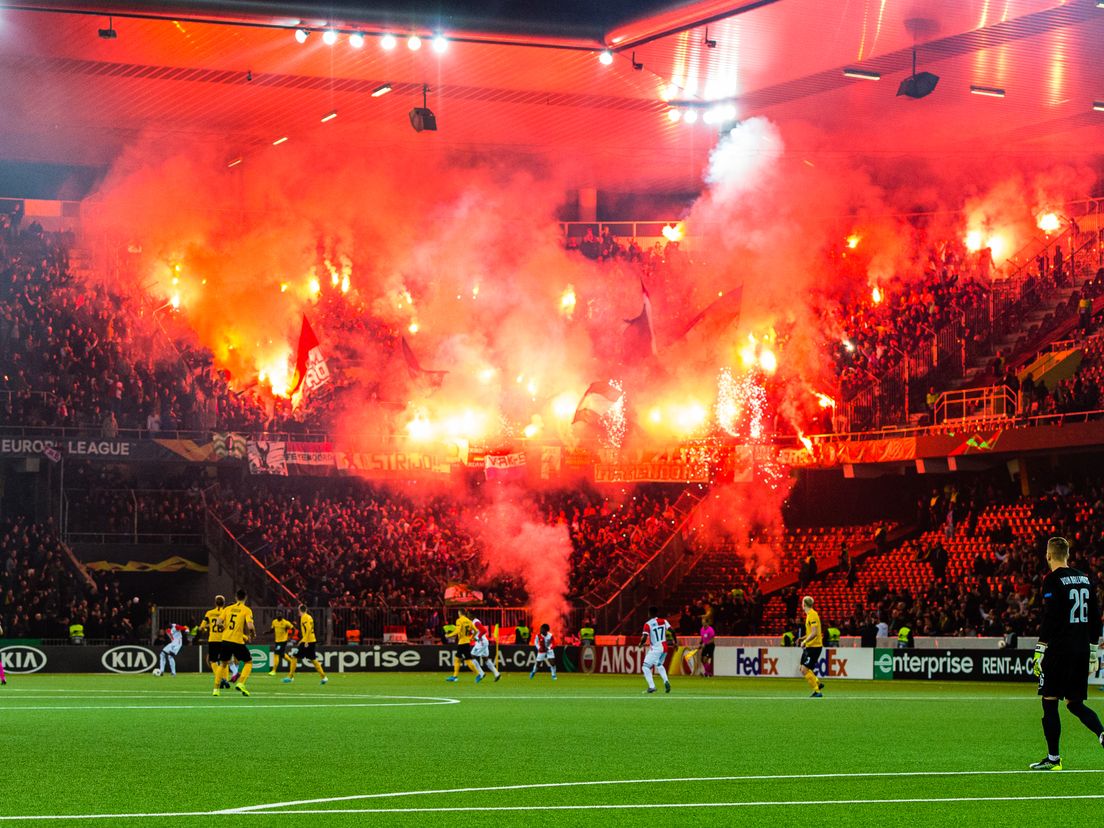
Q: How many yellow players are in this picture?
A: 6